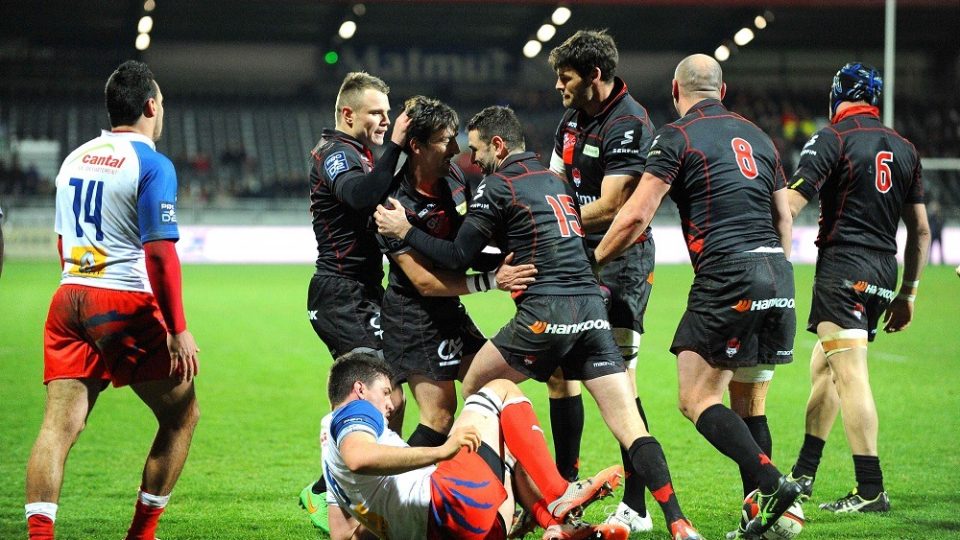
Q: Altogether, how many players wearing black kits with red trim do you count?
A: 6